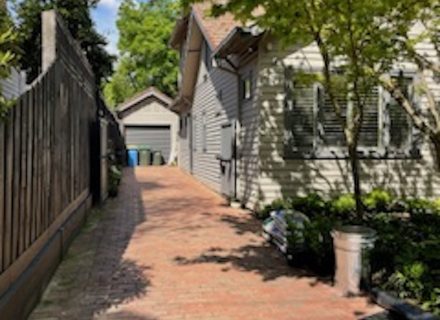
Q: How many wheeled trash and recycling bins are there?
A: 3